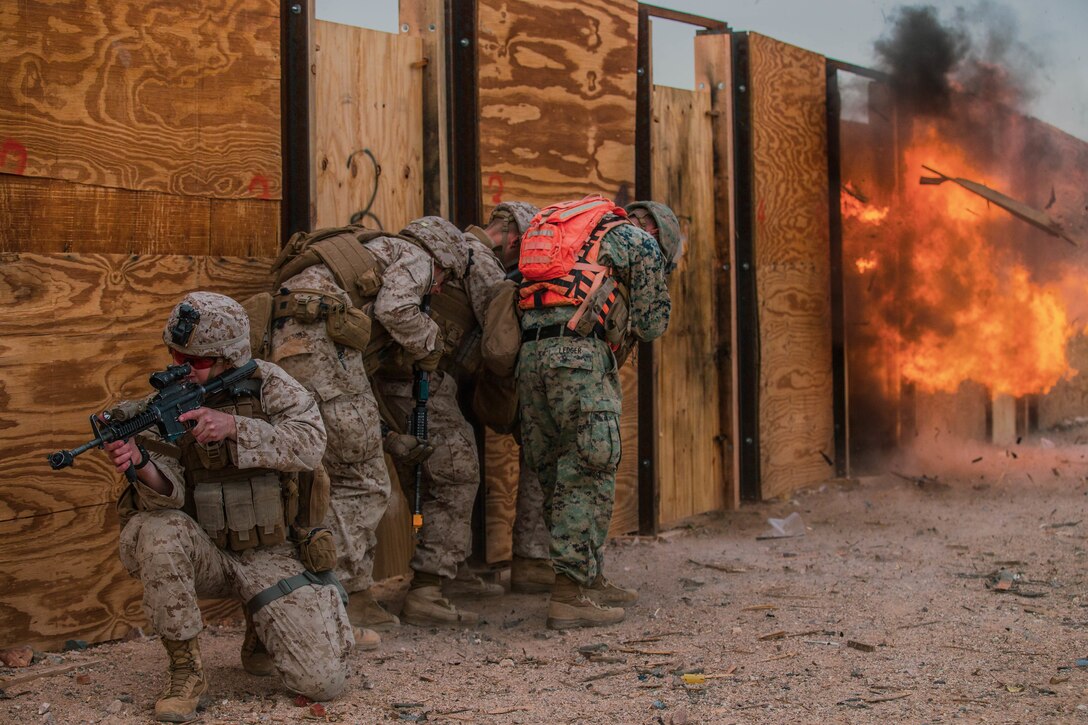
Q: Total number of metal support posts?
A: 5